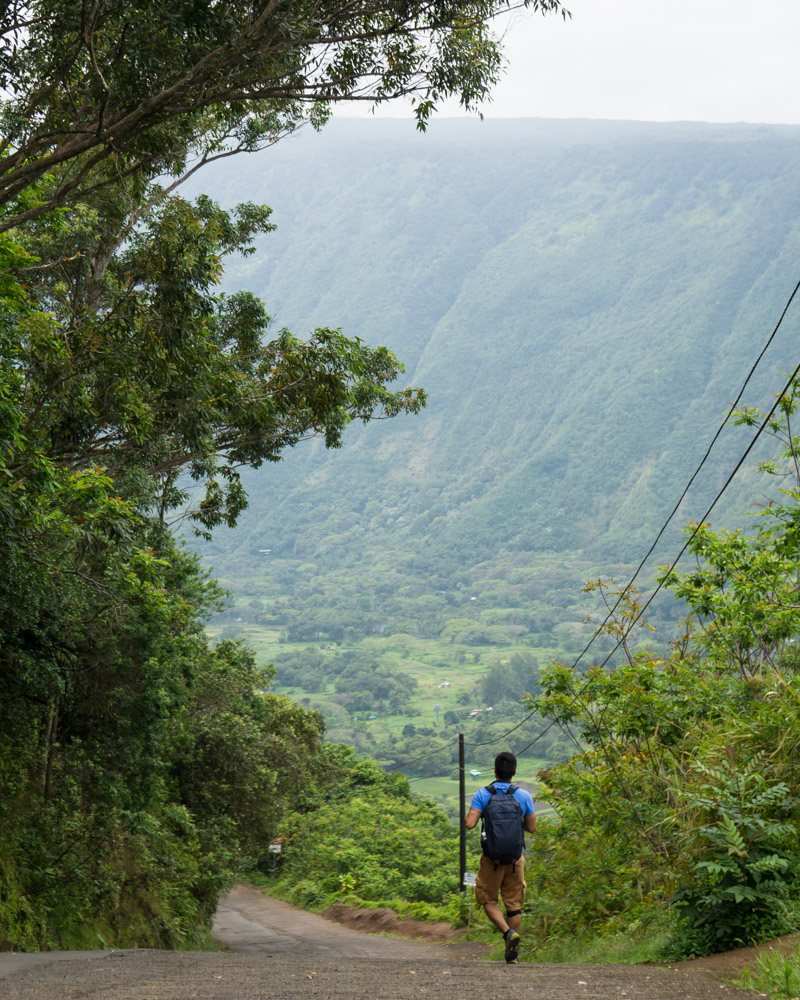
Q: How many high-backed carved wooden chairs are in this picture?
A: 0